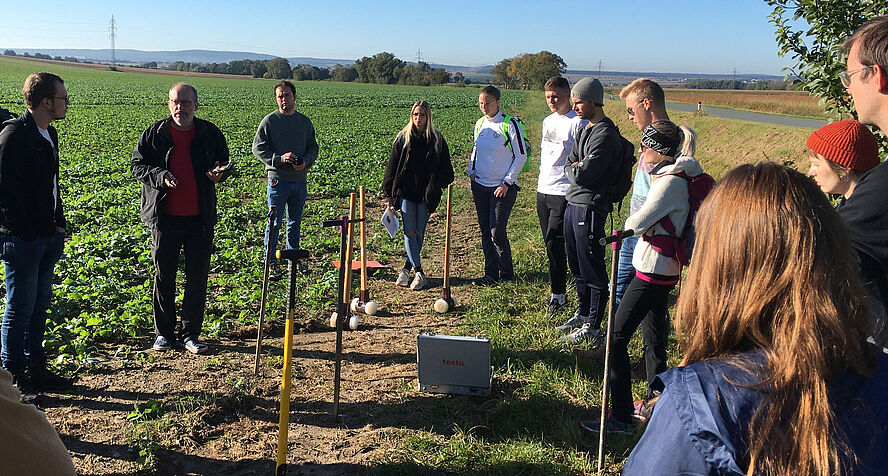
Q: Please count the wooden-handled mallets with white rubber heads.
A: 3